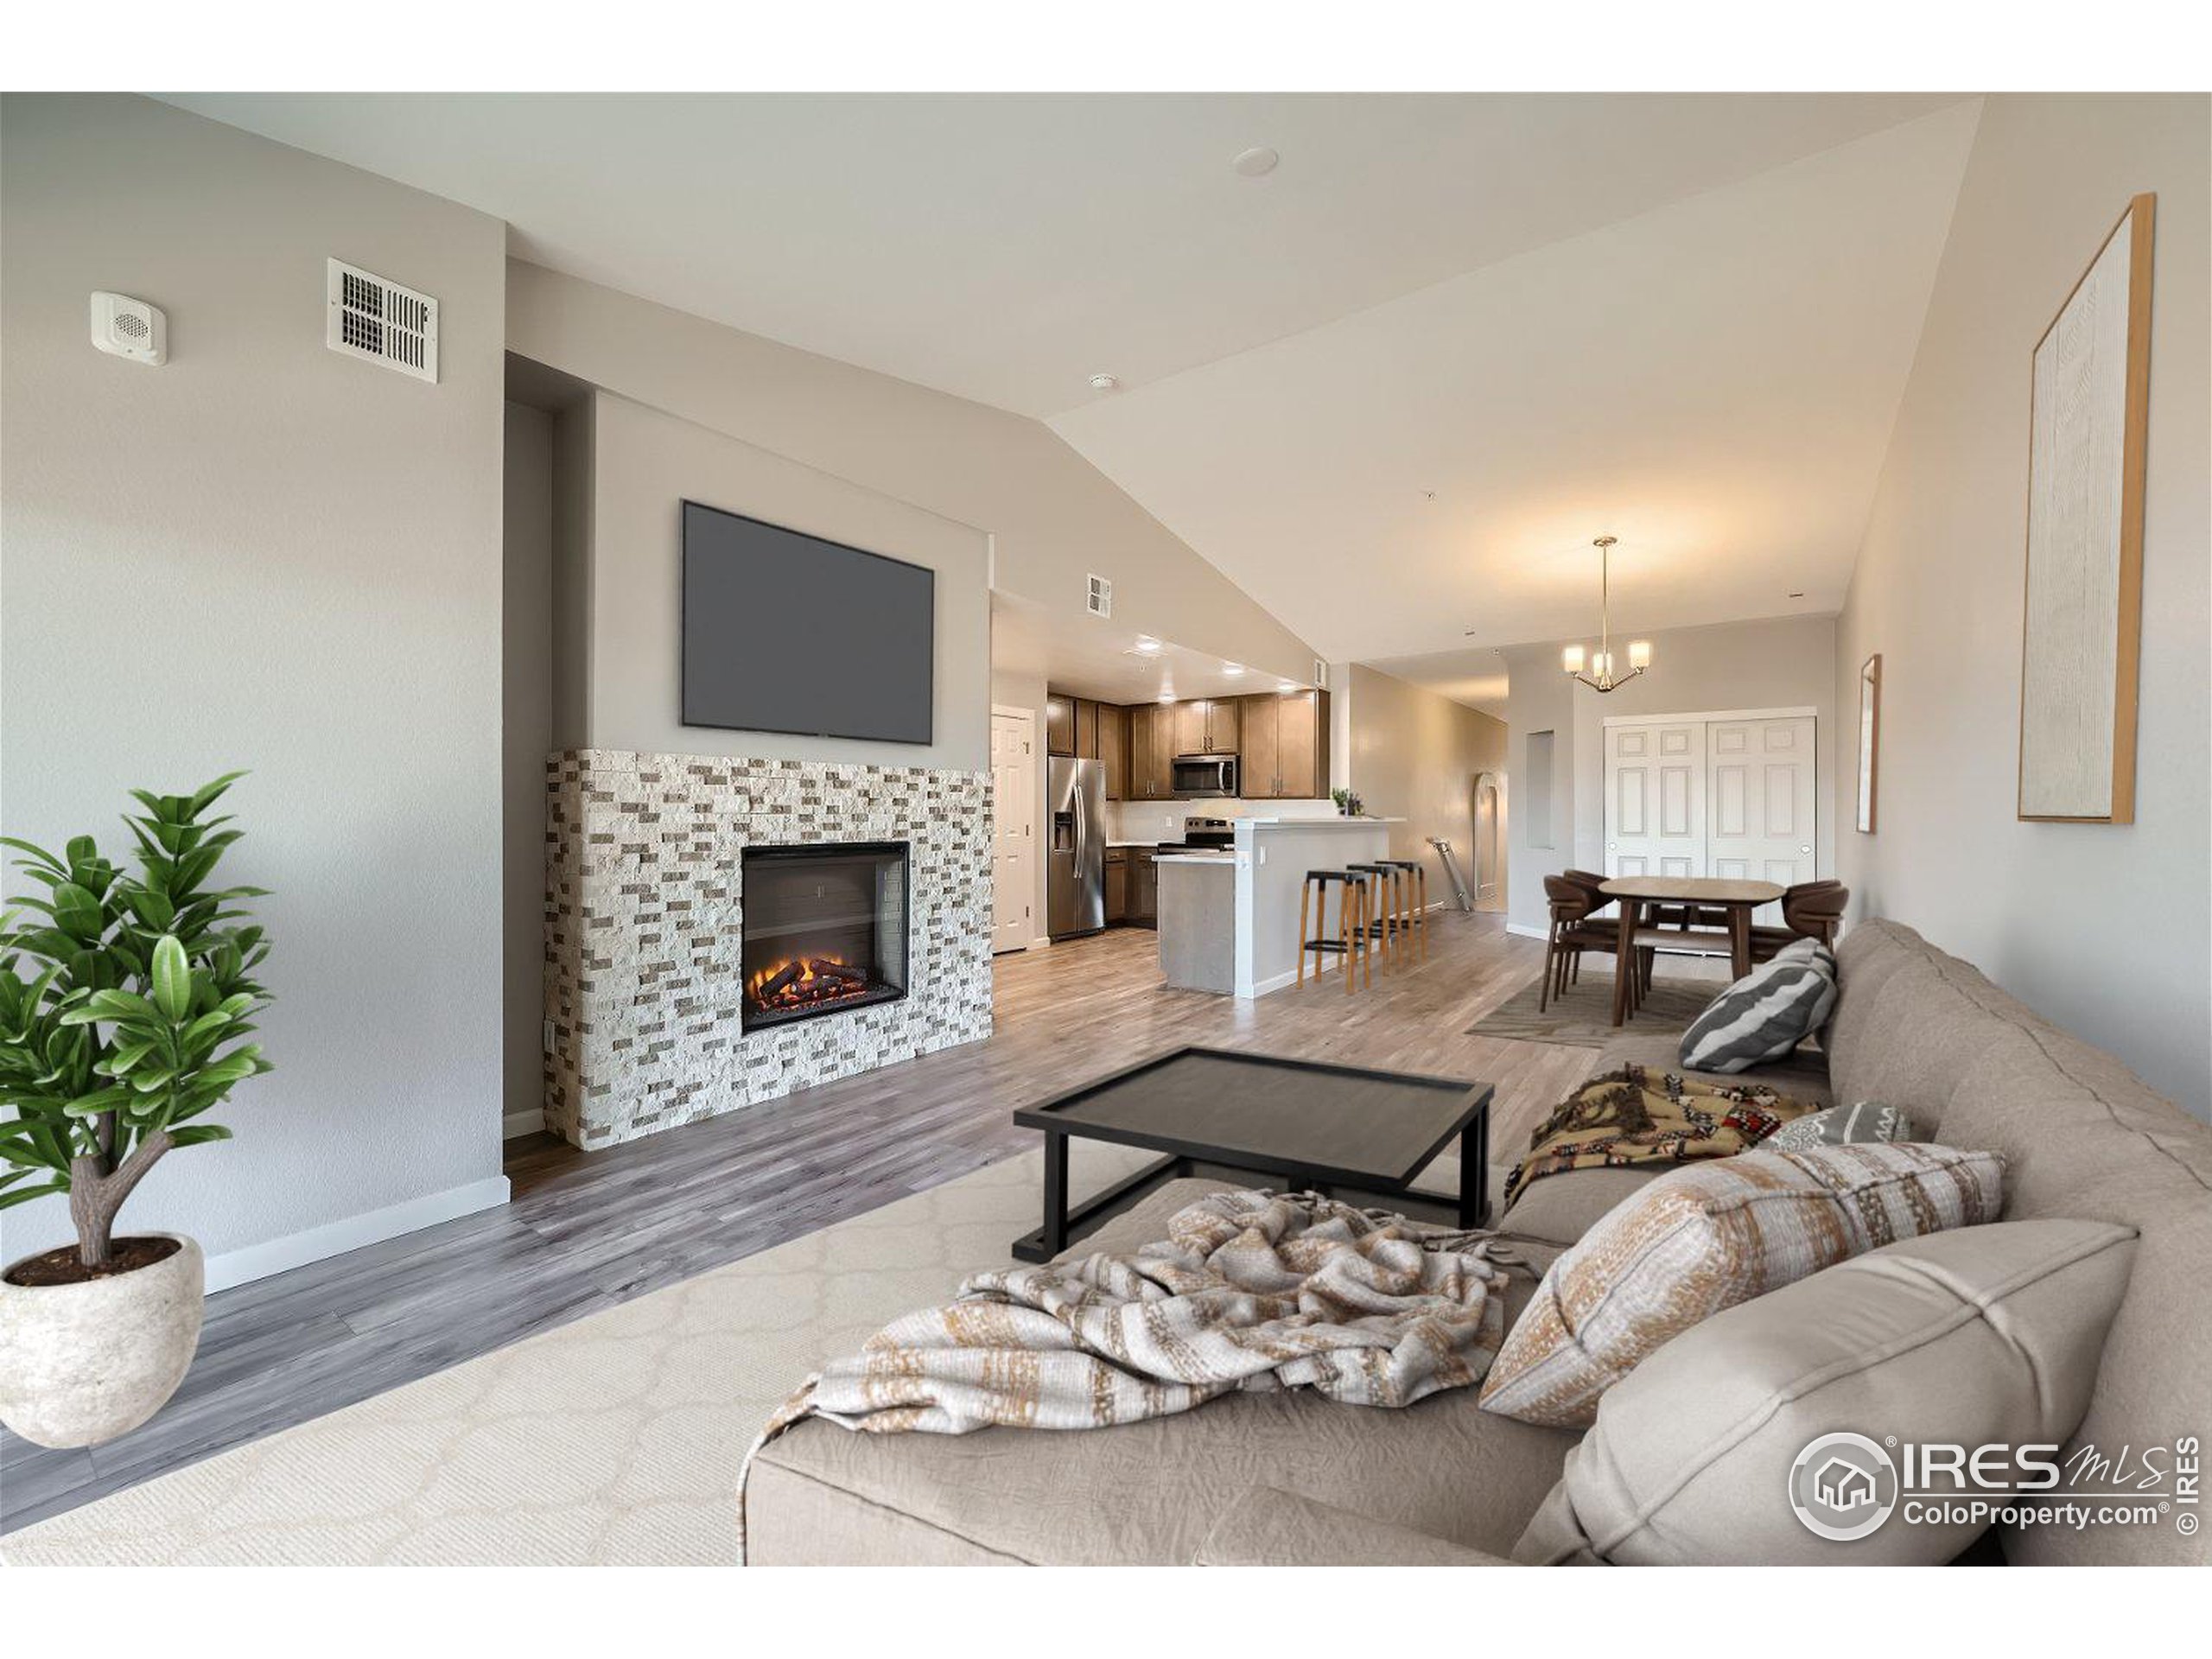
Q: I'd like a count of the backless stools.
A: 3